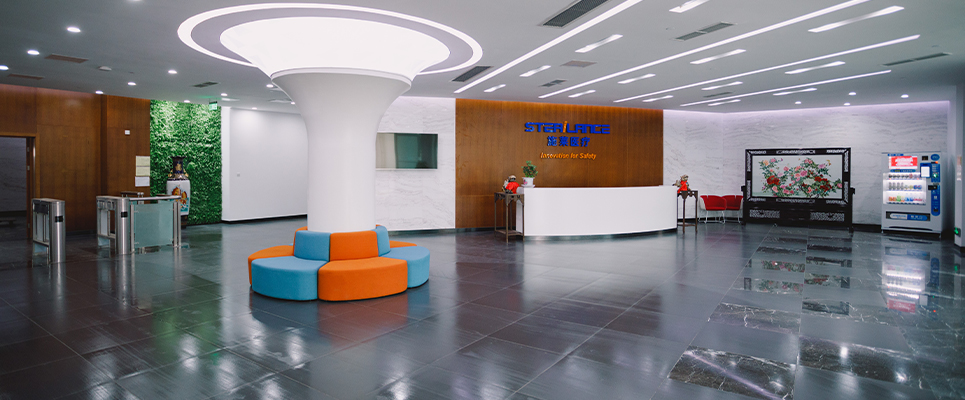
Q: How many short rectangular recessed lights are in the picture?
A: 13